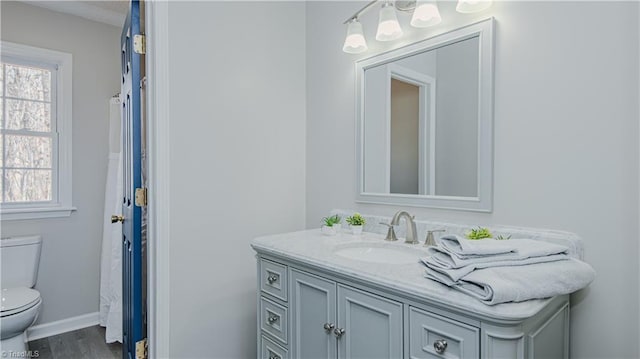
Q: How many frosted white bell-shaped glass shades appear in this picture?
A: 4